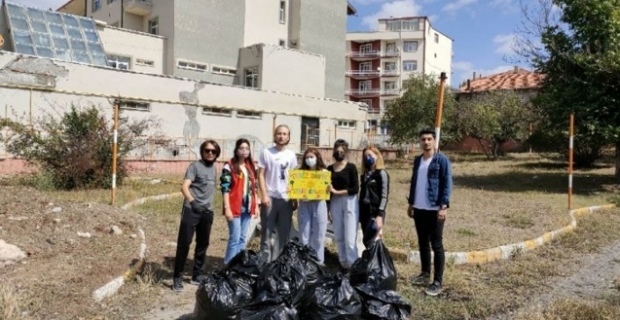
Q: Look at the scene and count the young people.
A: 7